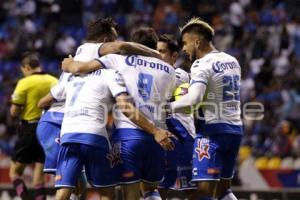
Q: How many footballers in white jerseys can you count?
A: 5